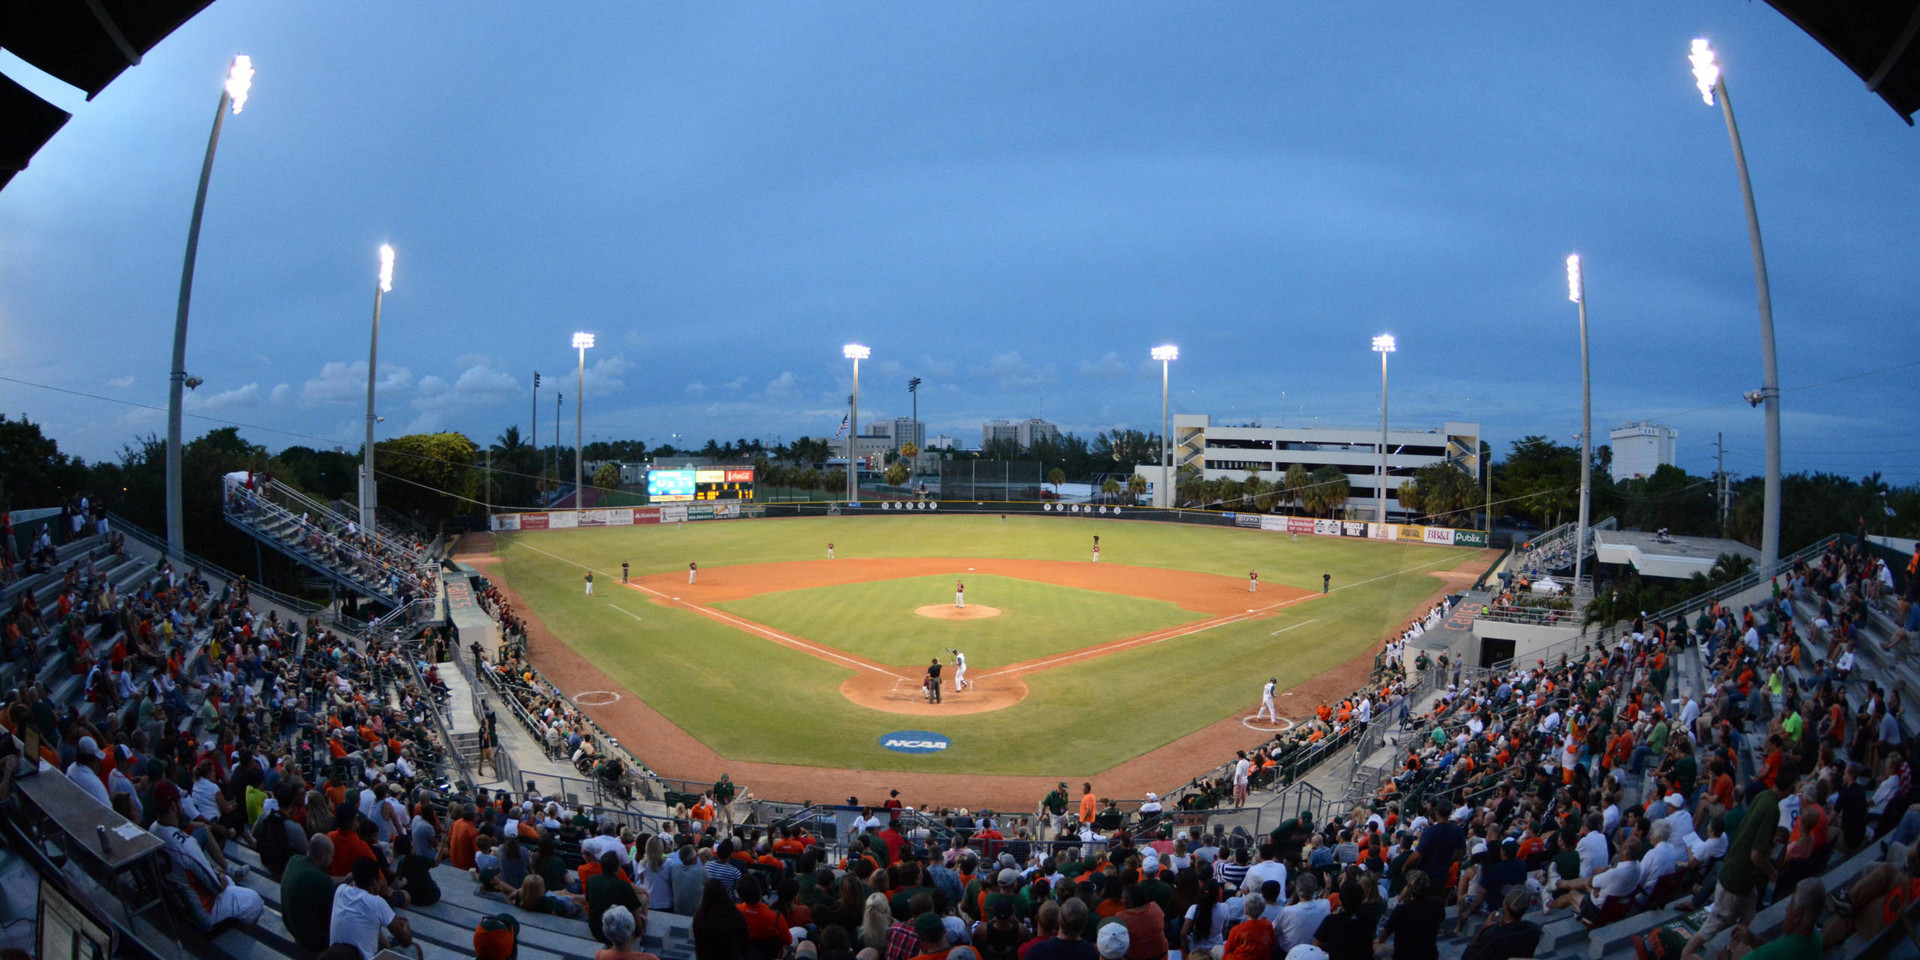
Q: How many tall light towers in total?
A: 8